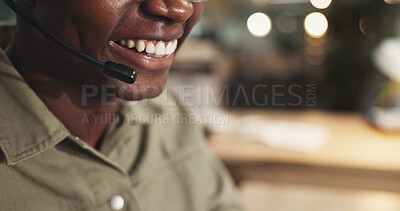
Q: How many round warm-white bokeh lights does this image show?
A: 3